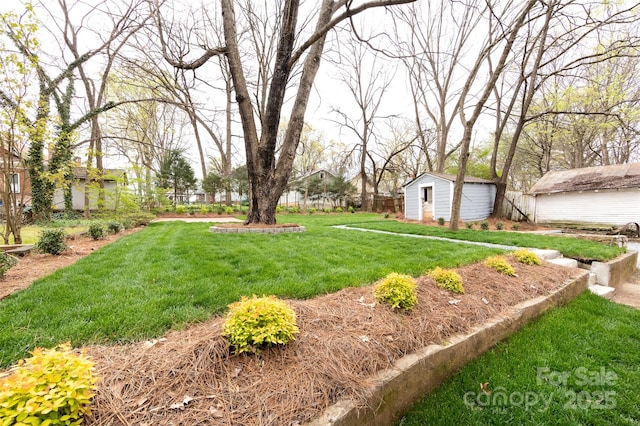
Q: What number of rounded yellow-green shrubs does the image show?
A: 6